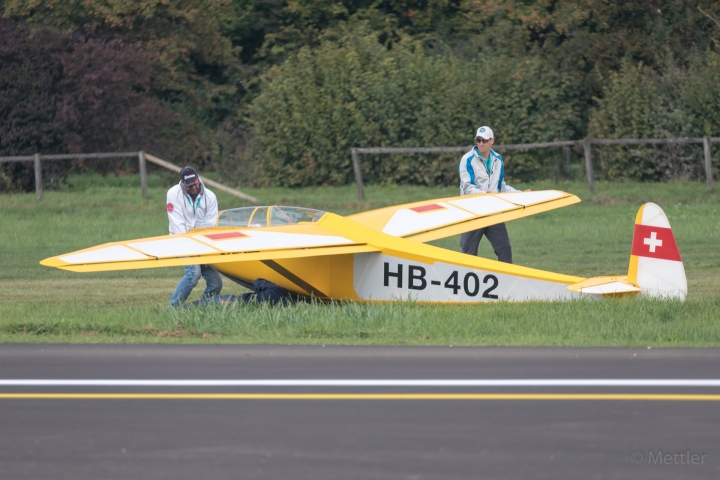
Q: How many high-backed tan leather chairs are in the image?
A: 0